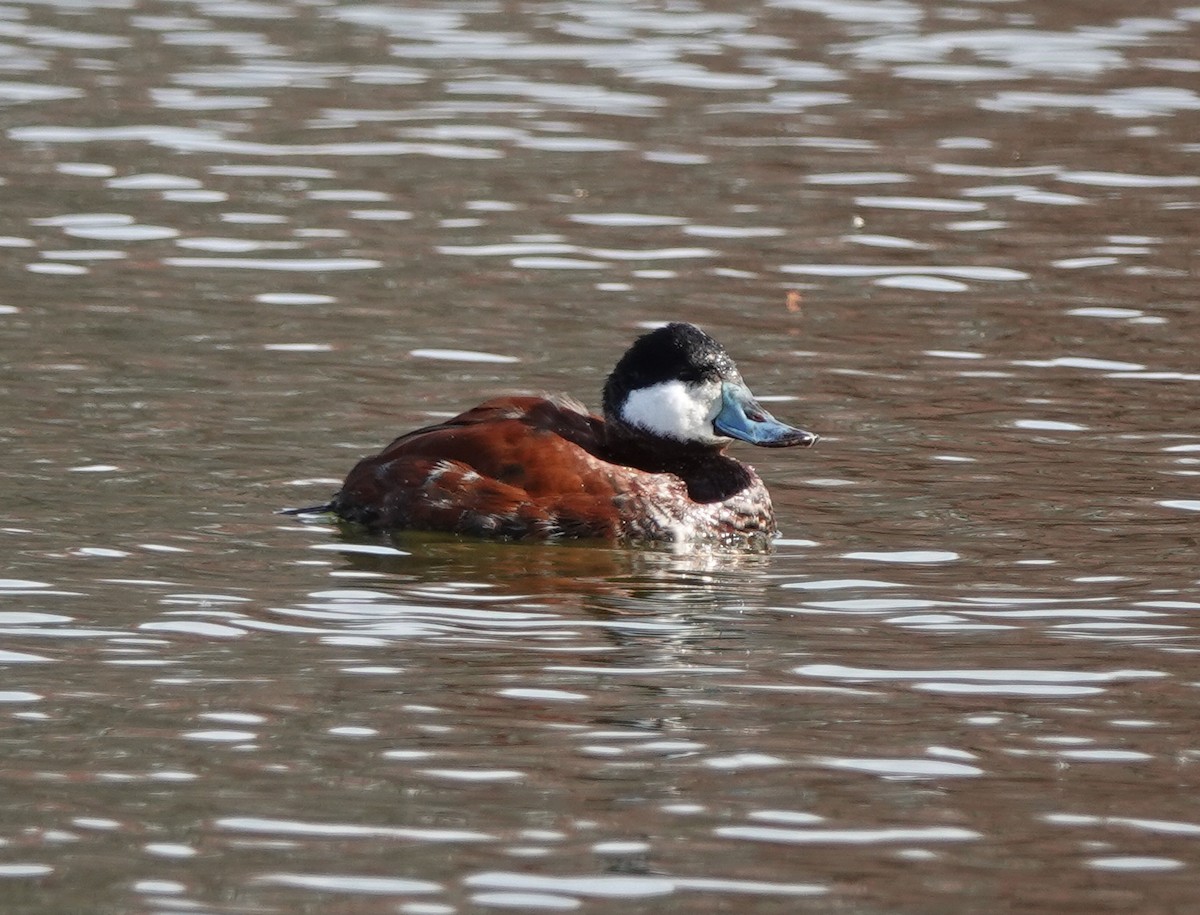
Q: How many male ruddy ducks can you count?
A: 1